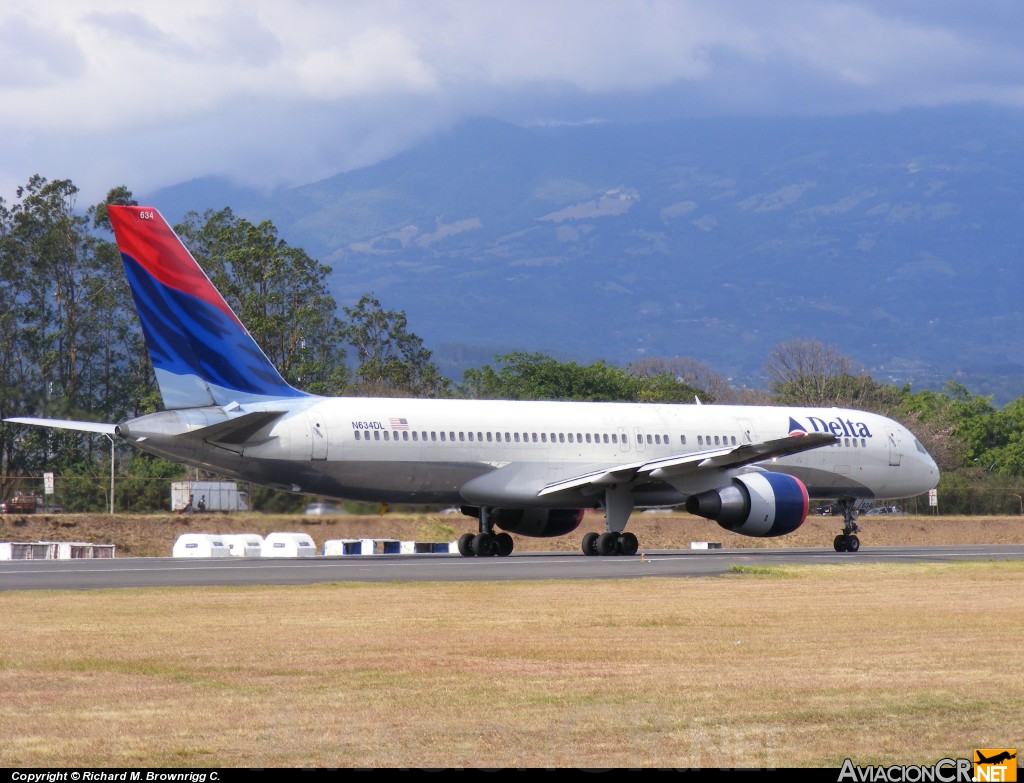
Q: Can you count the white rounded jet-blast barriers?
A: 3